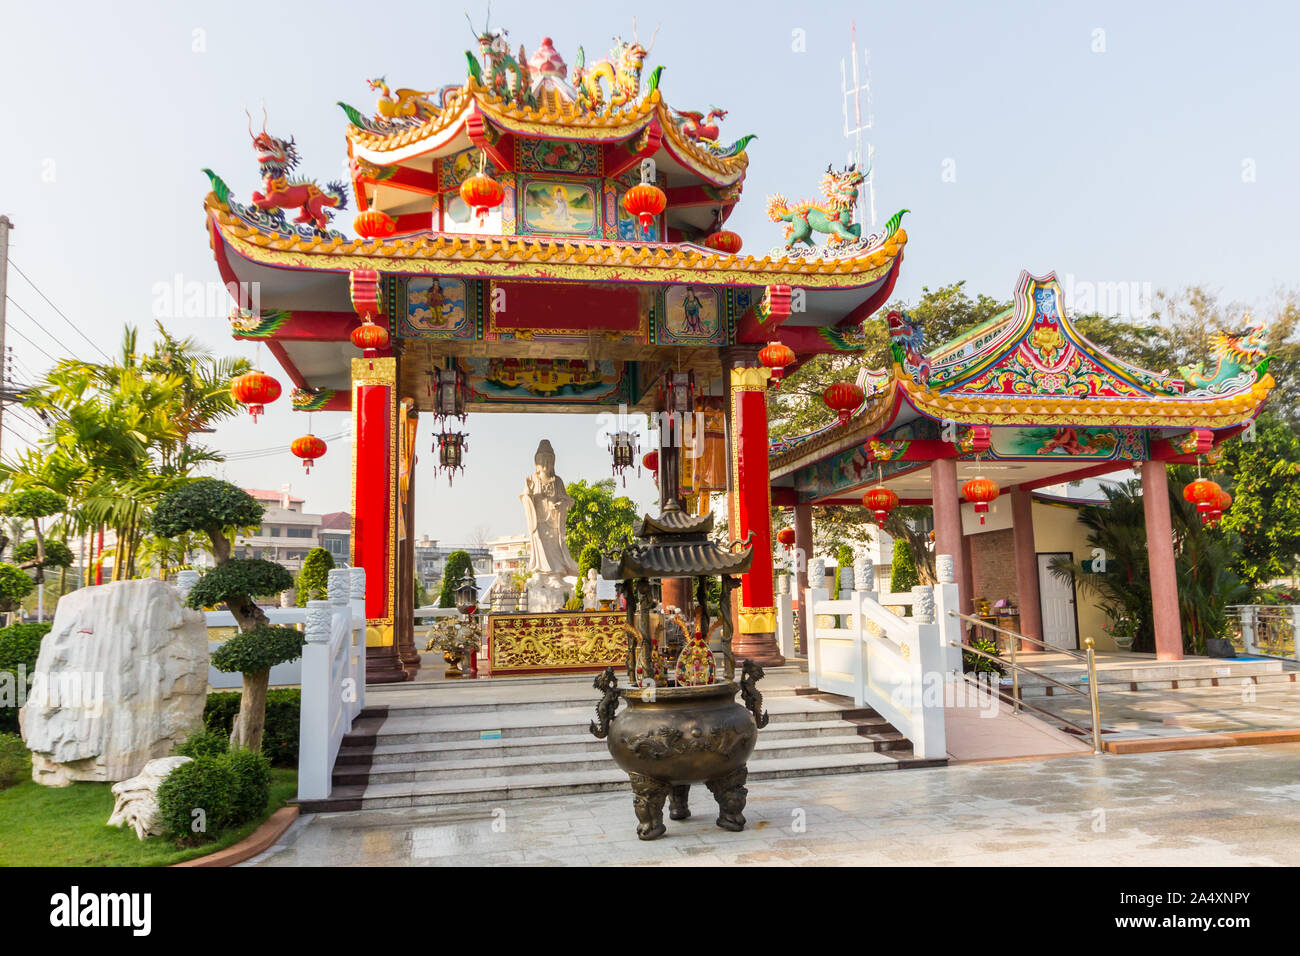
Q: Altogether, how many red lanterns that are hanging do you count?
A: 15